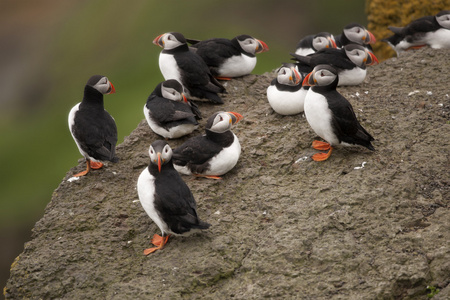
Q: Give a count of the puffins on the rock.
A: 12